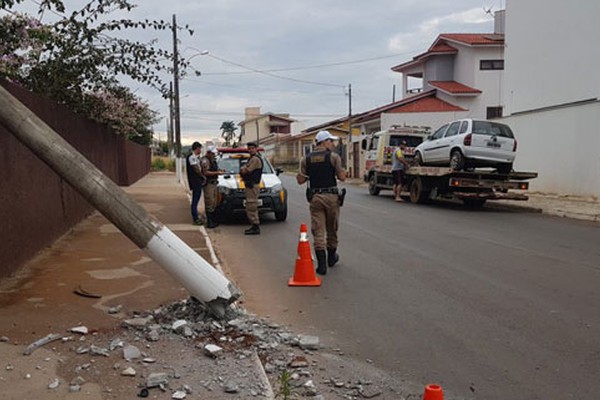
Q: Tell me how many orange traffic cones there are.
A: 2